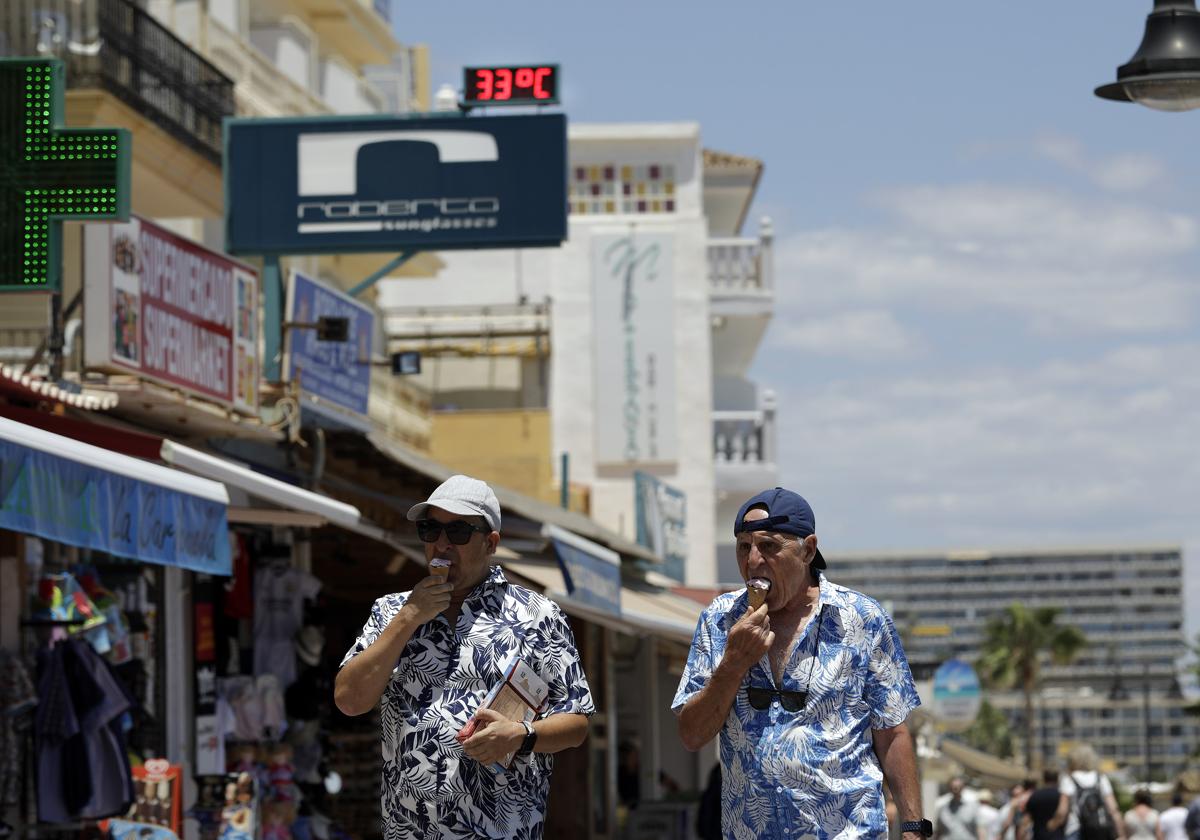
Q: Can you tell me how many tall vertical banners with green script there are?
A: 1